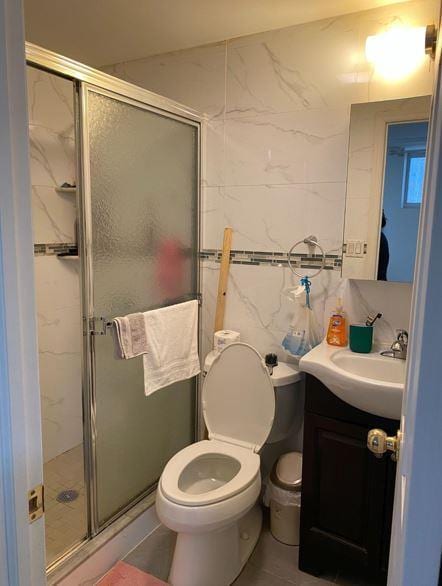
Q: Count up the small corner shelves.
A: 2